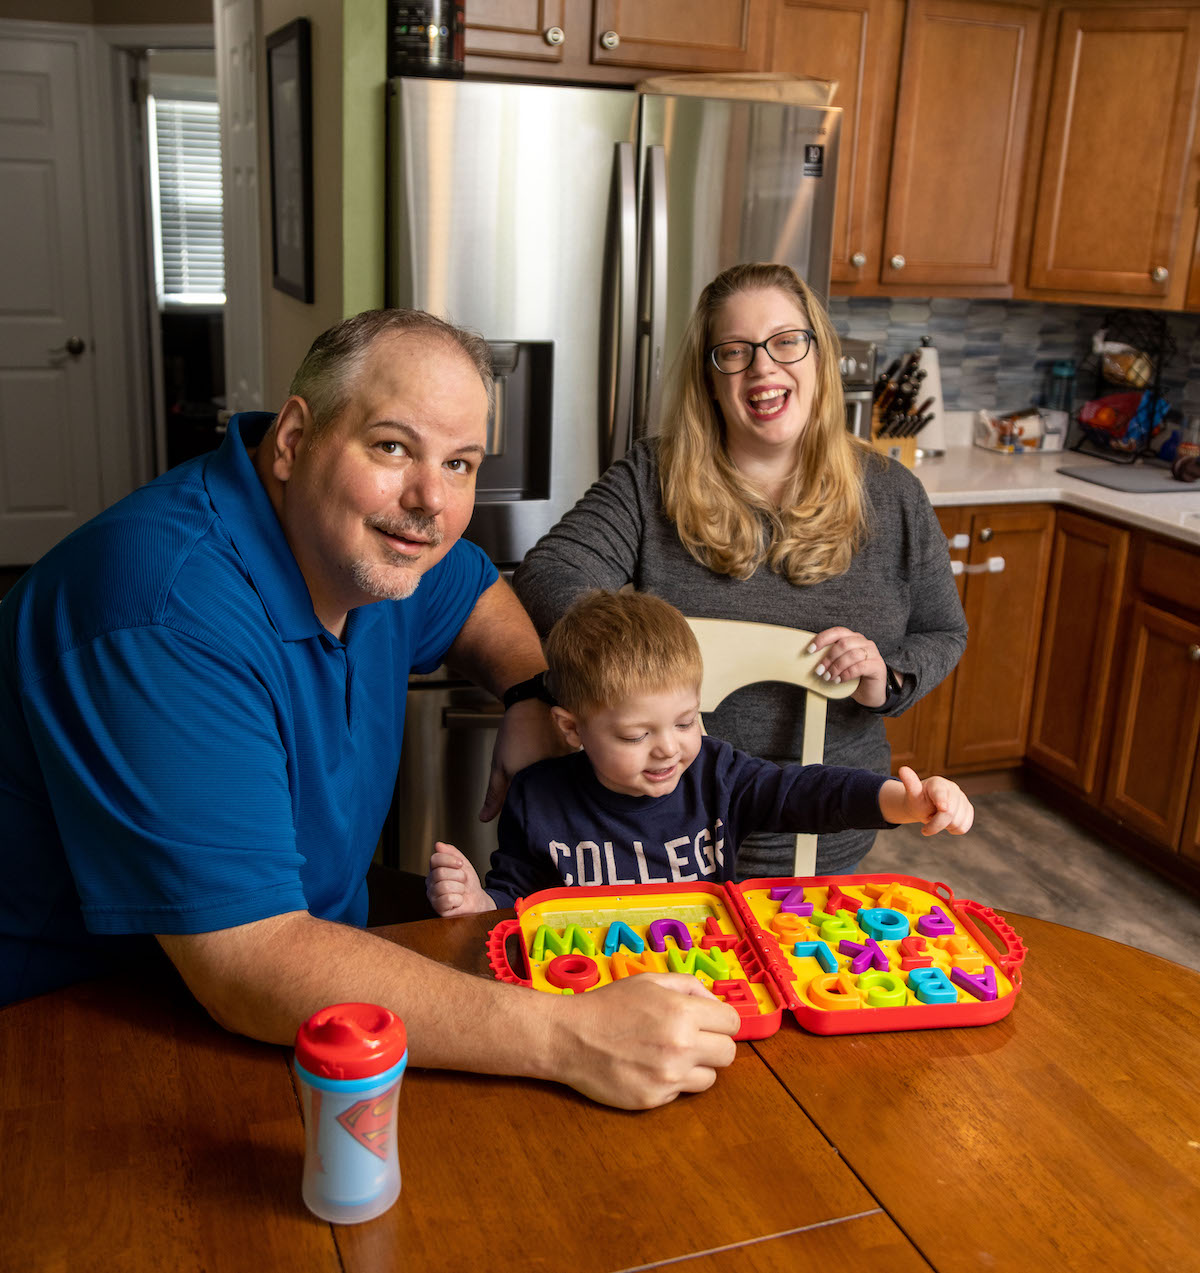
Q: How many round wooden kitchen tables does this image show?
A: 1